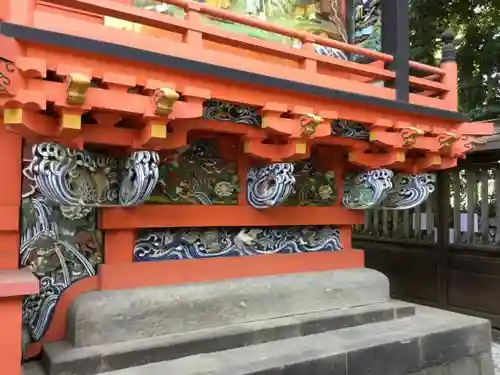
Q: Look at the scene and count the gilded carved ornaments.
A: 5